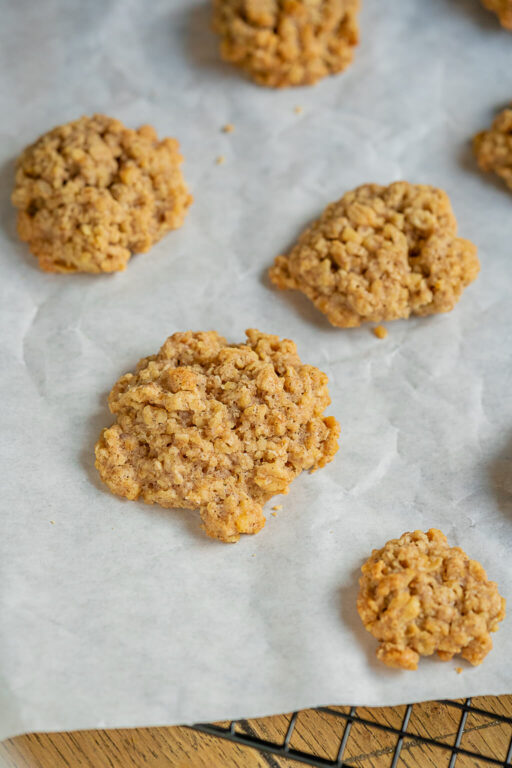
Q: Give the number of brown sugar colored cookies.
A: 7